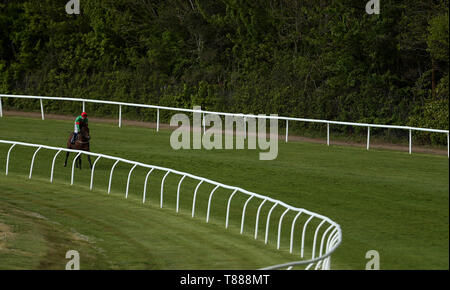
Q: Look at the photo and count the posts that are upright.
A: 12